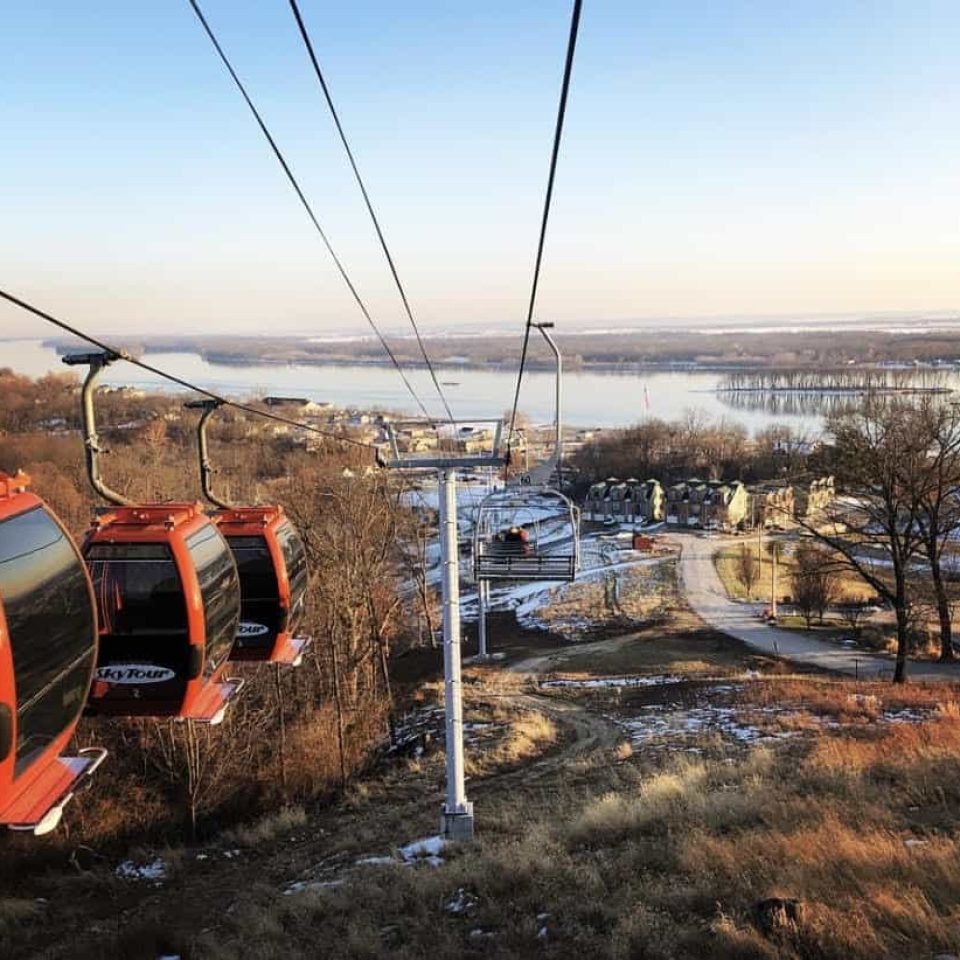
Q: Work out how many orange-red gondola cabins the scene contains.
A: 3